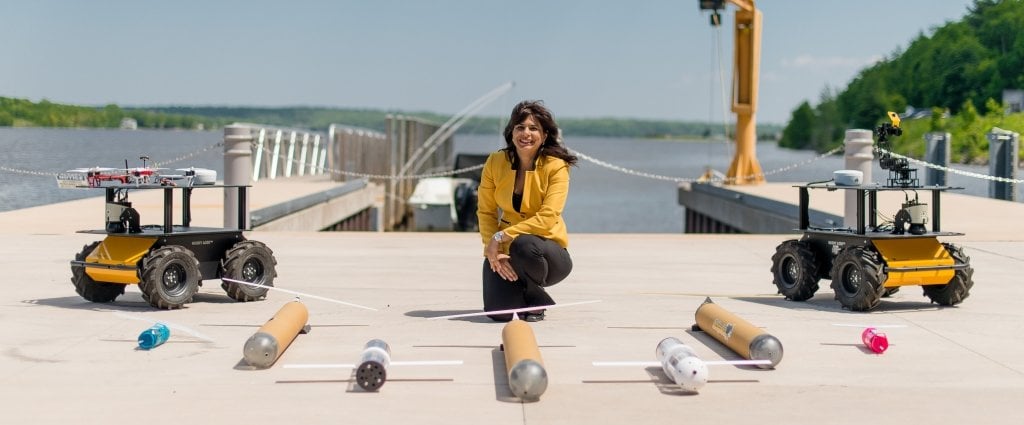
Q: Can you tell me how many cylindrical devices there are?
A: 7